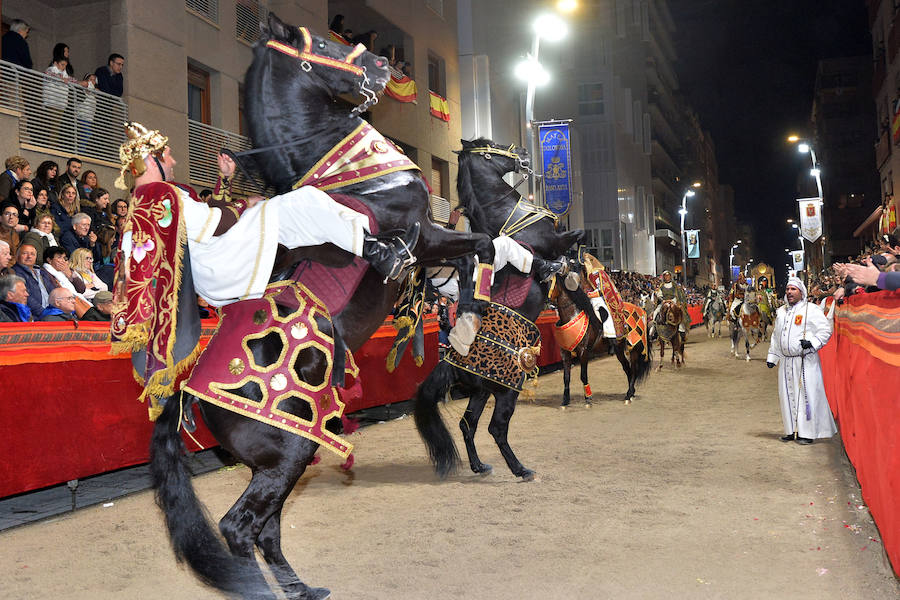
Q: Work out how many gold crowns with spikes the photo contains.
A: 1